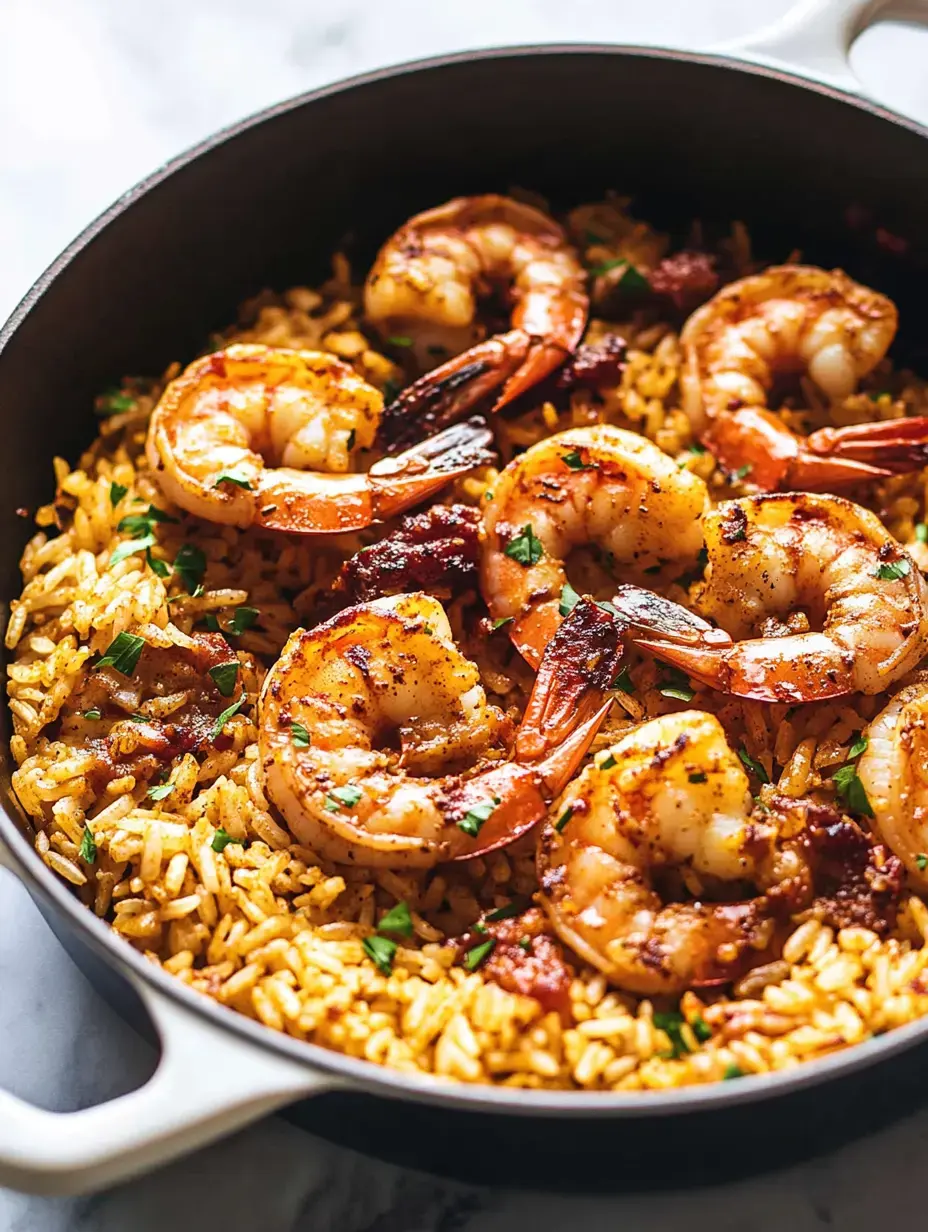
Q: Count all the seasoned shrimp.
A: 8